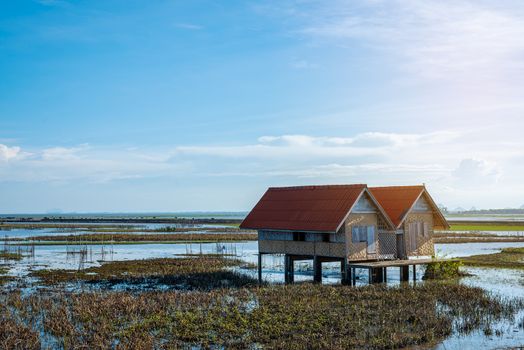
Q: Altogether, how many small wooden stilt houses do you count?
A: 2